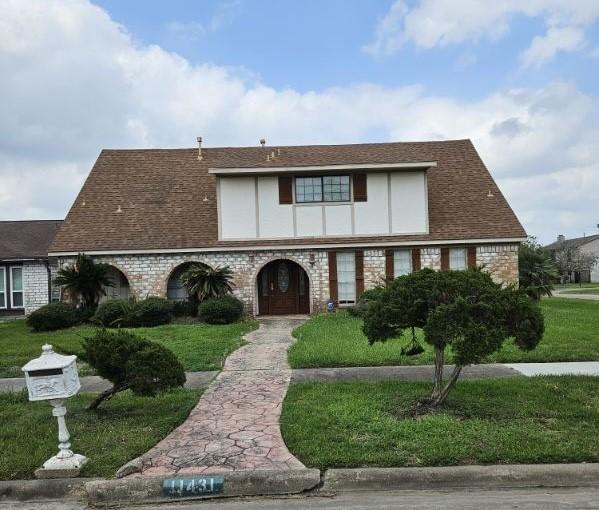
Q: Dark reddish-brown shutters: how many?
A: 8